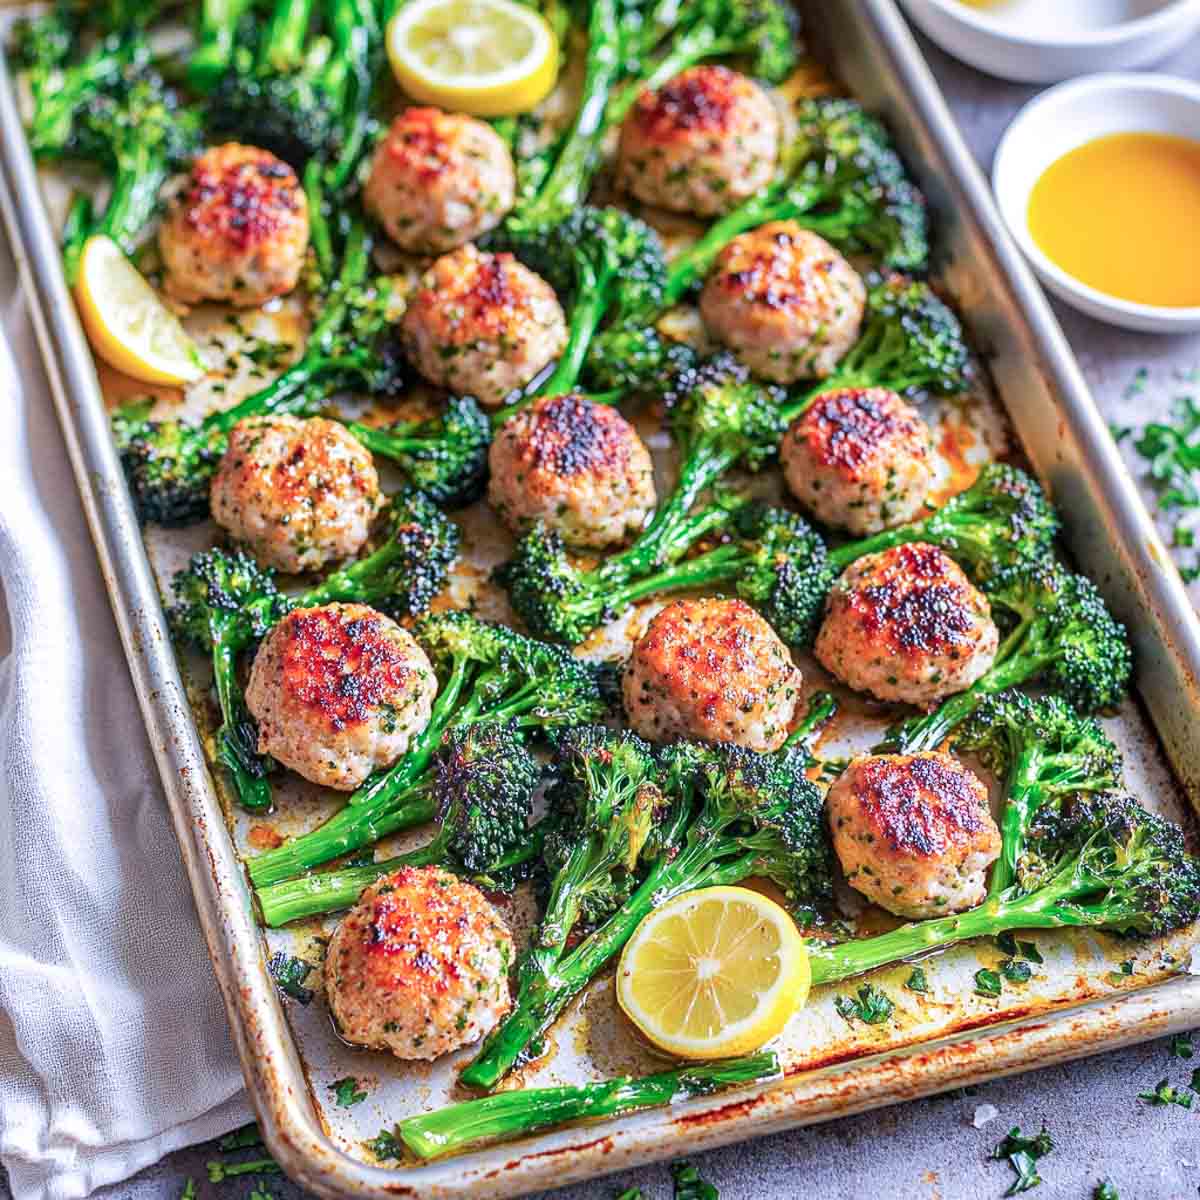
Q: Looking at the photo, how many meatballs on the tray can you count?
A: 13